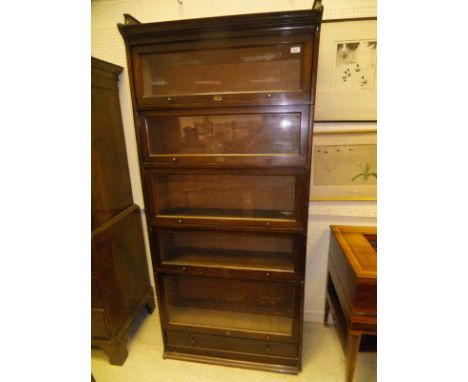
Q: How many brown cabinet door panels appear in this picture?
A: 5